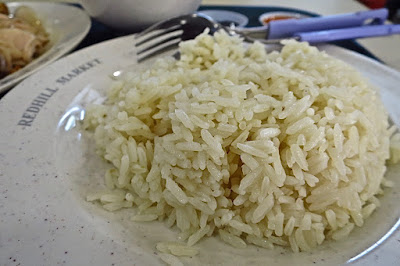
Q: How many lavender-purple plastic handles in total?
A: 2